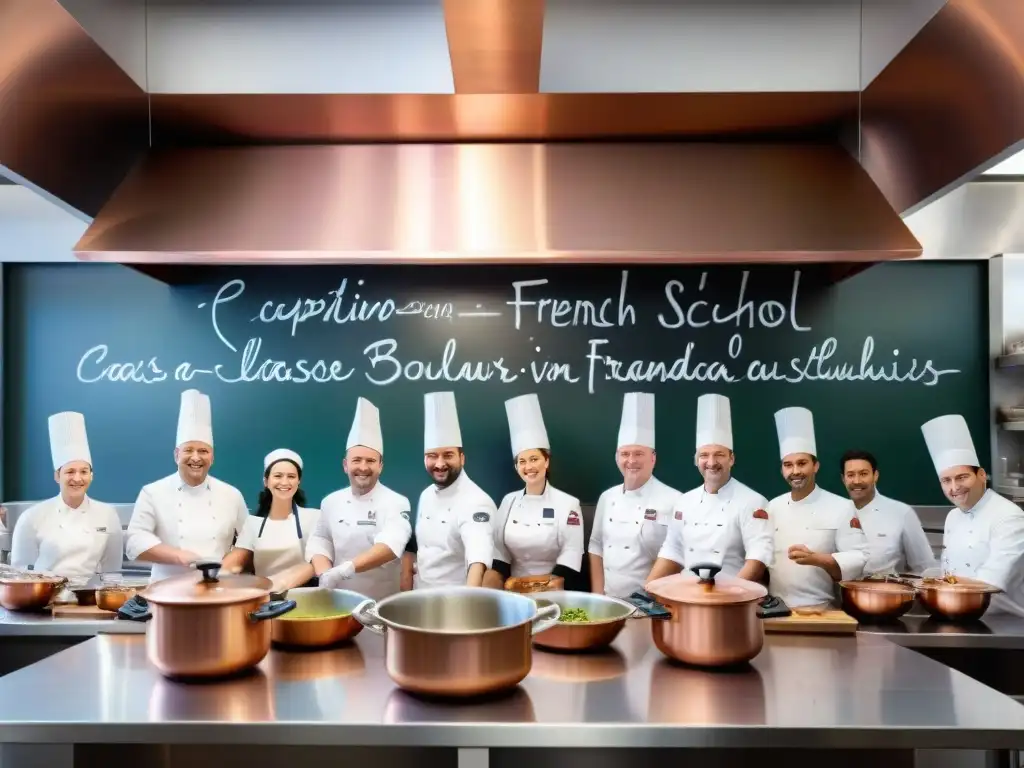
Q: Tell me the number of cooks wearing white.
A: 11